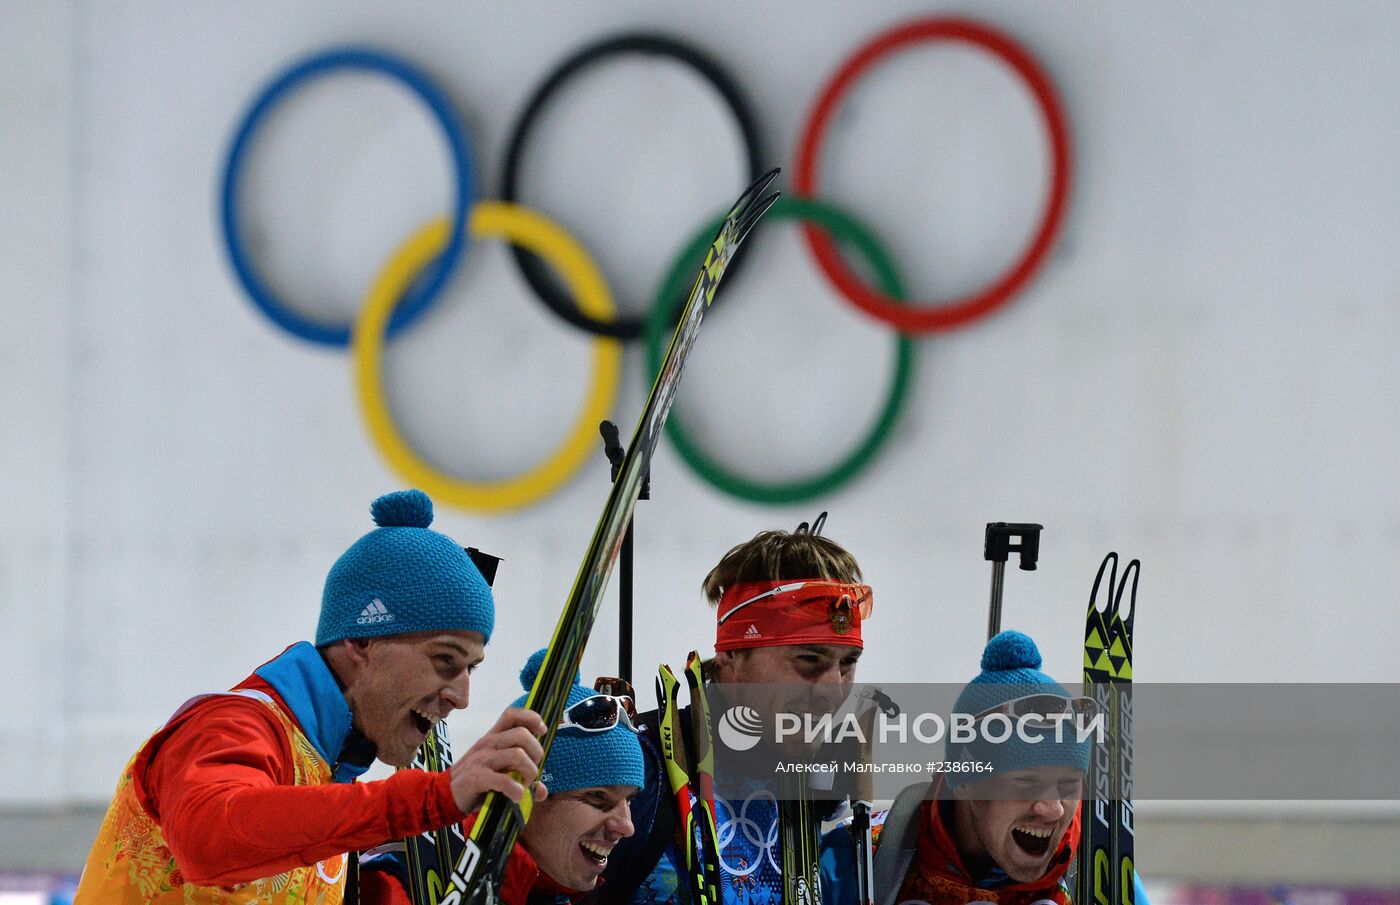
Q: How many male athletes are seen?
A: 4